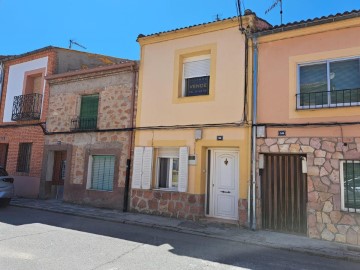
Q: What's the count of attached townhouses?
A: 4